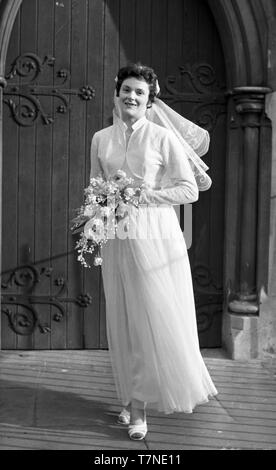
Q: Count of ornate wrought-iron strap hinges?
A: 4